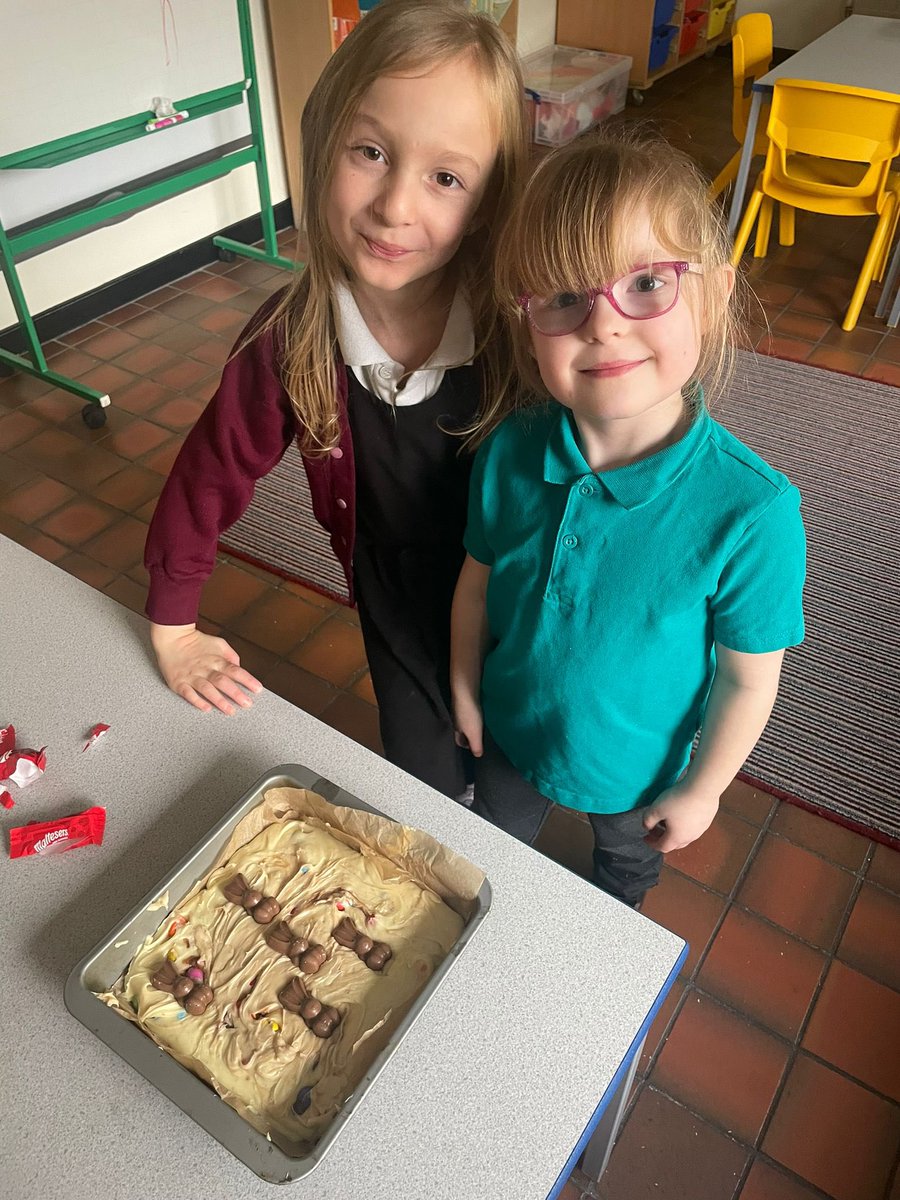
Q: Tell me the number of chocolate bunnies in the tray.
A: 5